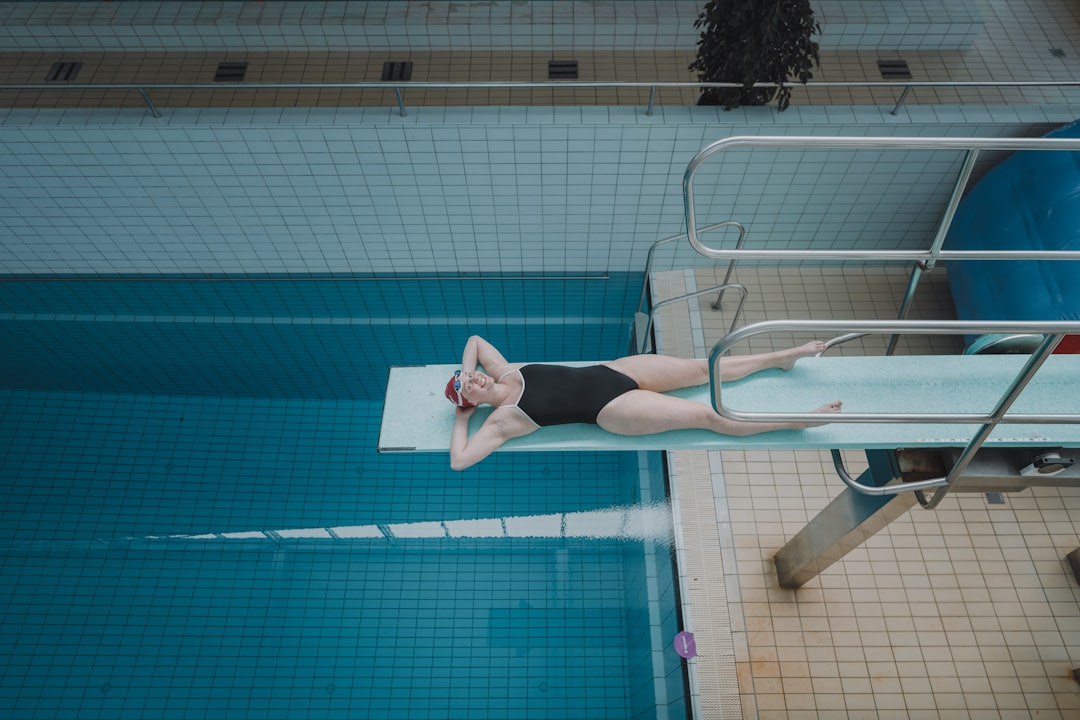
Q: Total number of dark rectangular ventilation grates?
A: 5